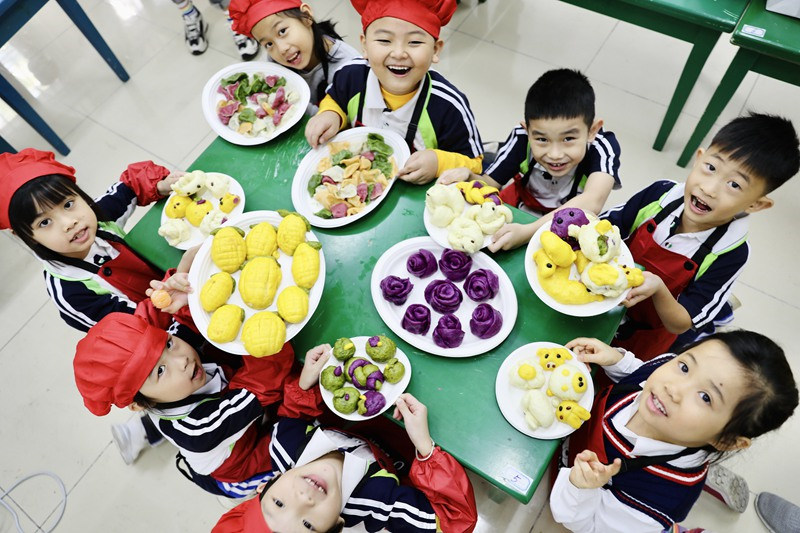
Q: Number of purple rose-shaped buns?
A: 8